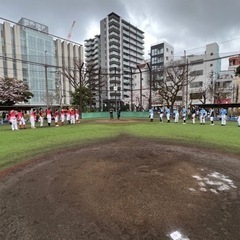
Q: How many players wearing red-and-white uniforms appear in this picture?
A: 10